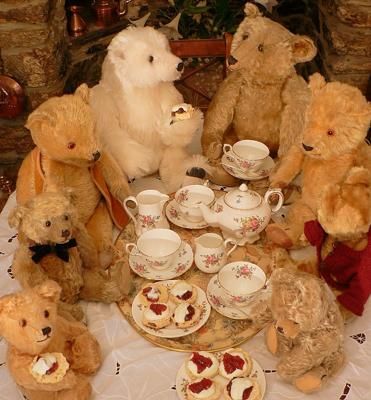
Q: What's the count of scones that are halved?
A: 10